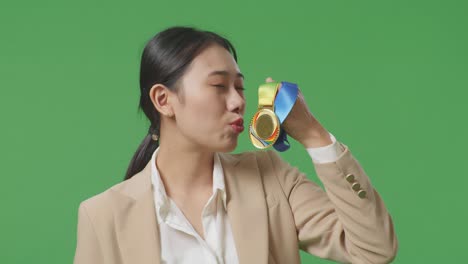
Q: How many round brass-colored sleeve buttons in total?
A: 3